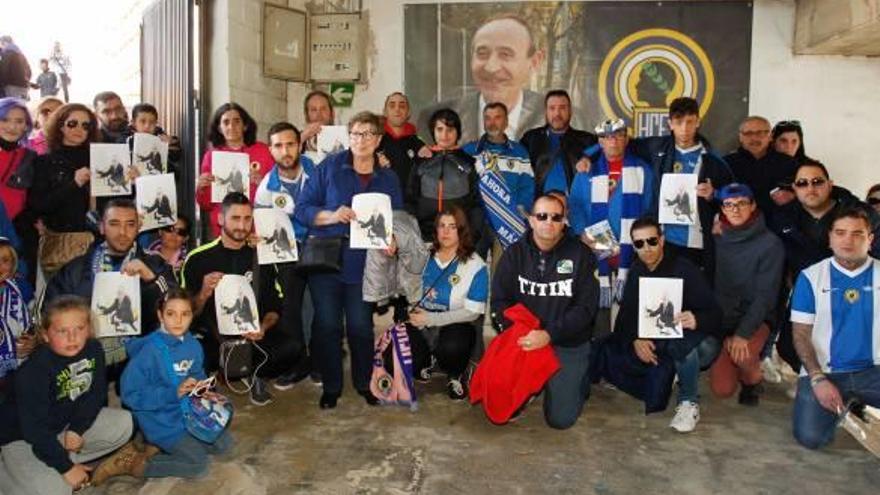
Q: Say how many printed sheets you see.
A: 11